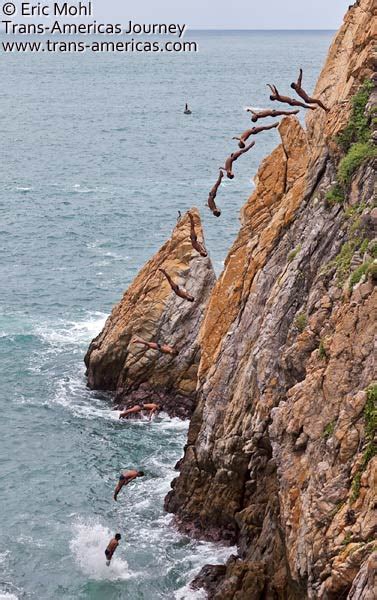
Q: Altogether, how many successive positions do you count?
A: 12